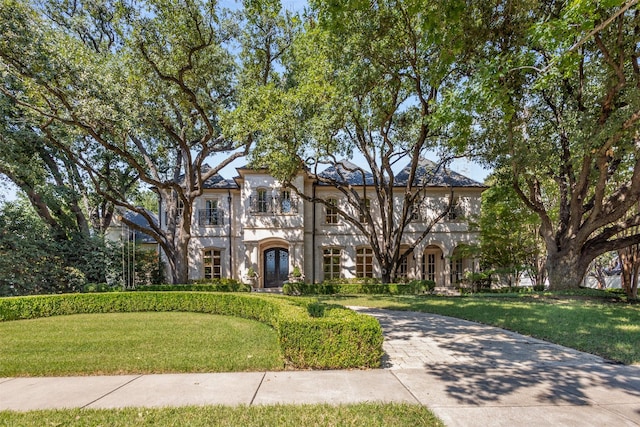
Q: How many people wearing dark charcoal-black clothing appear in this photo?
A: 0